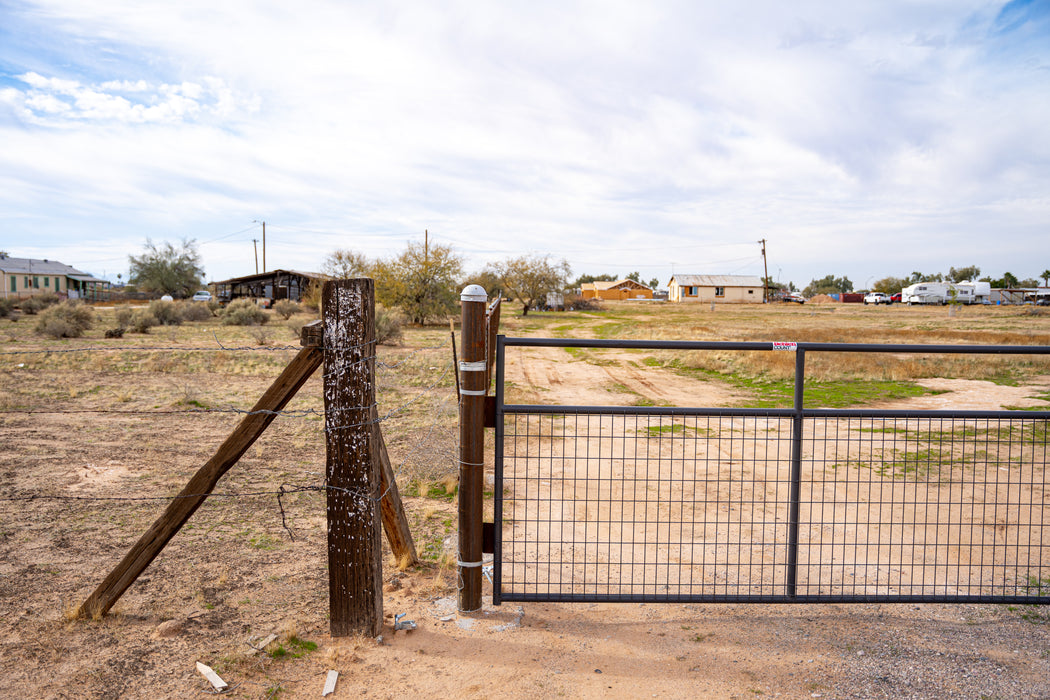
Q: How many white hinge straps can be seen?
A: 3